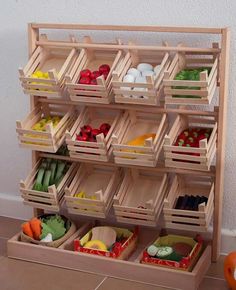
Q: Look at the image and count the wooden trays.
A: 12